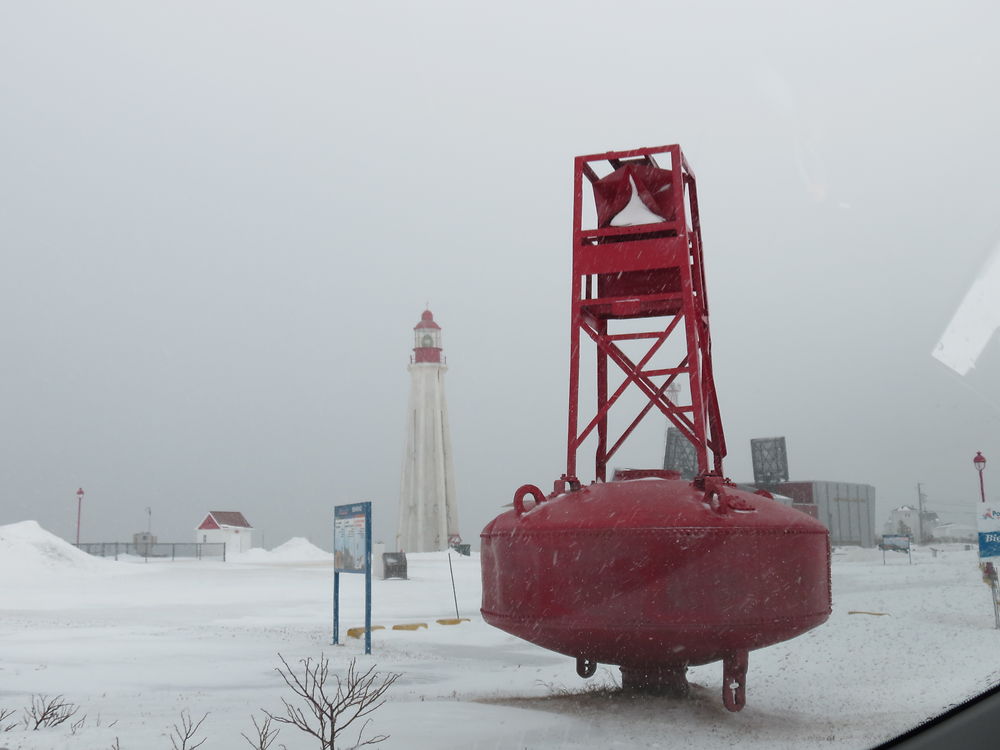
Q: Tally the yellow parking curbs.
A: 4